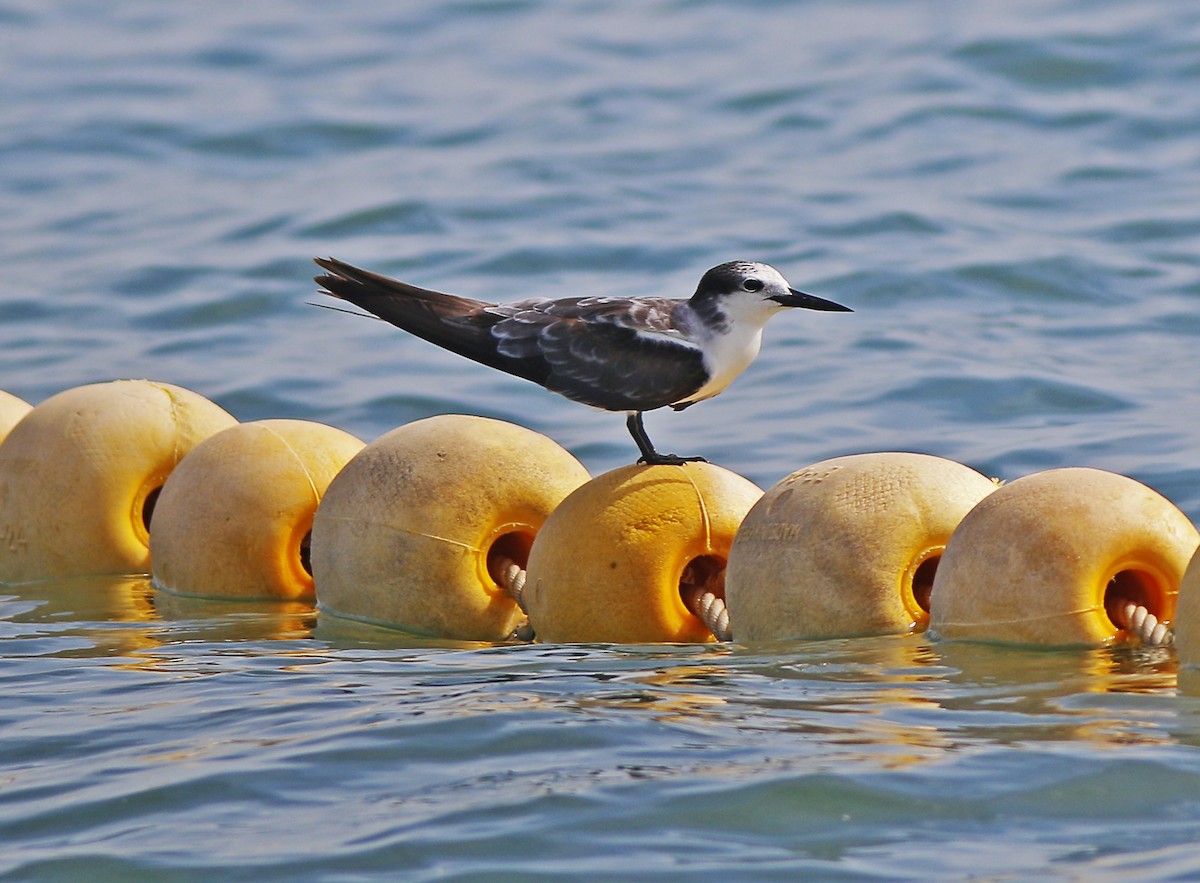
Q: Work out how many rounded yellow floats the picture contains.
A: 8